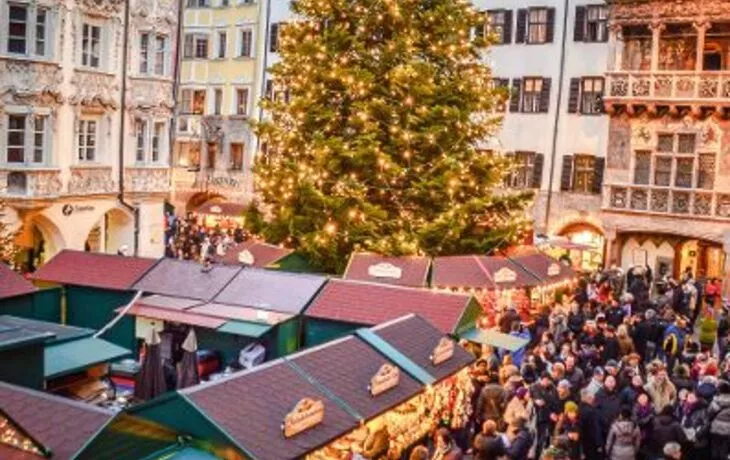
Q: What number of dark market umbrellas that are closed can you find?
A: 2